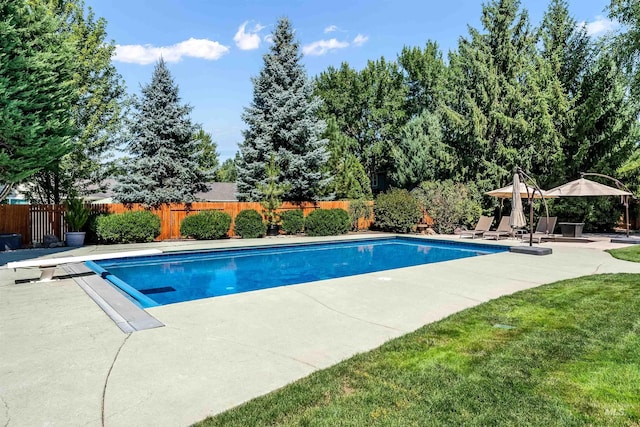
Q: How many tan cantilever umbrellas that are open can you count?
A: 2